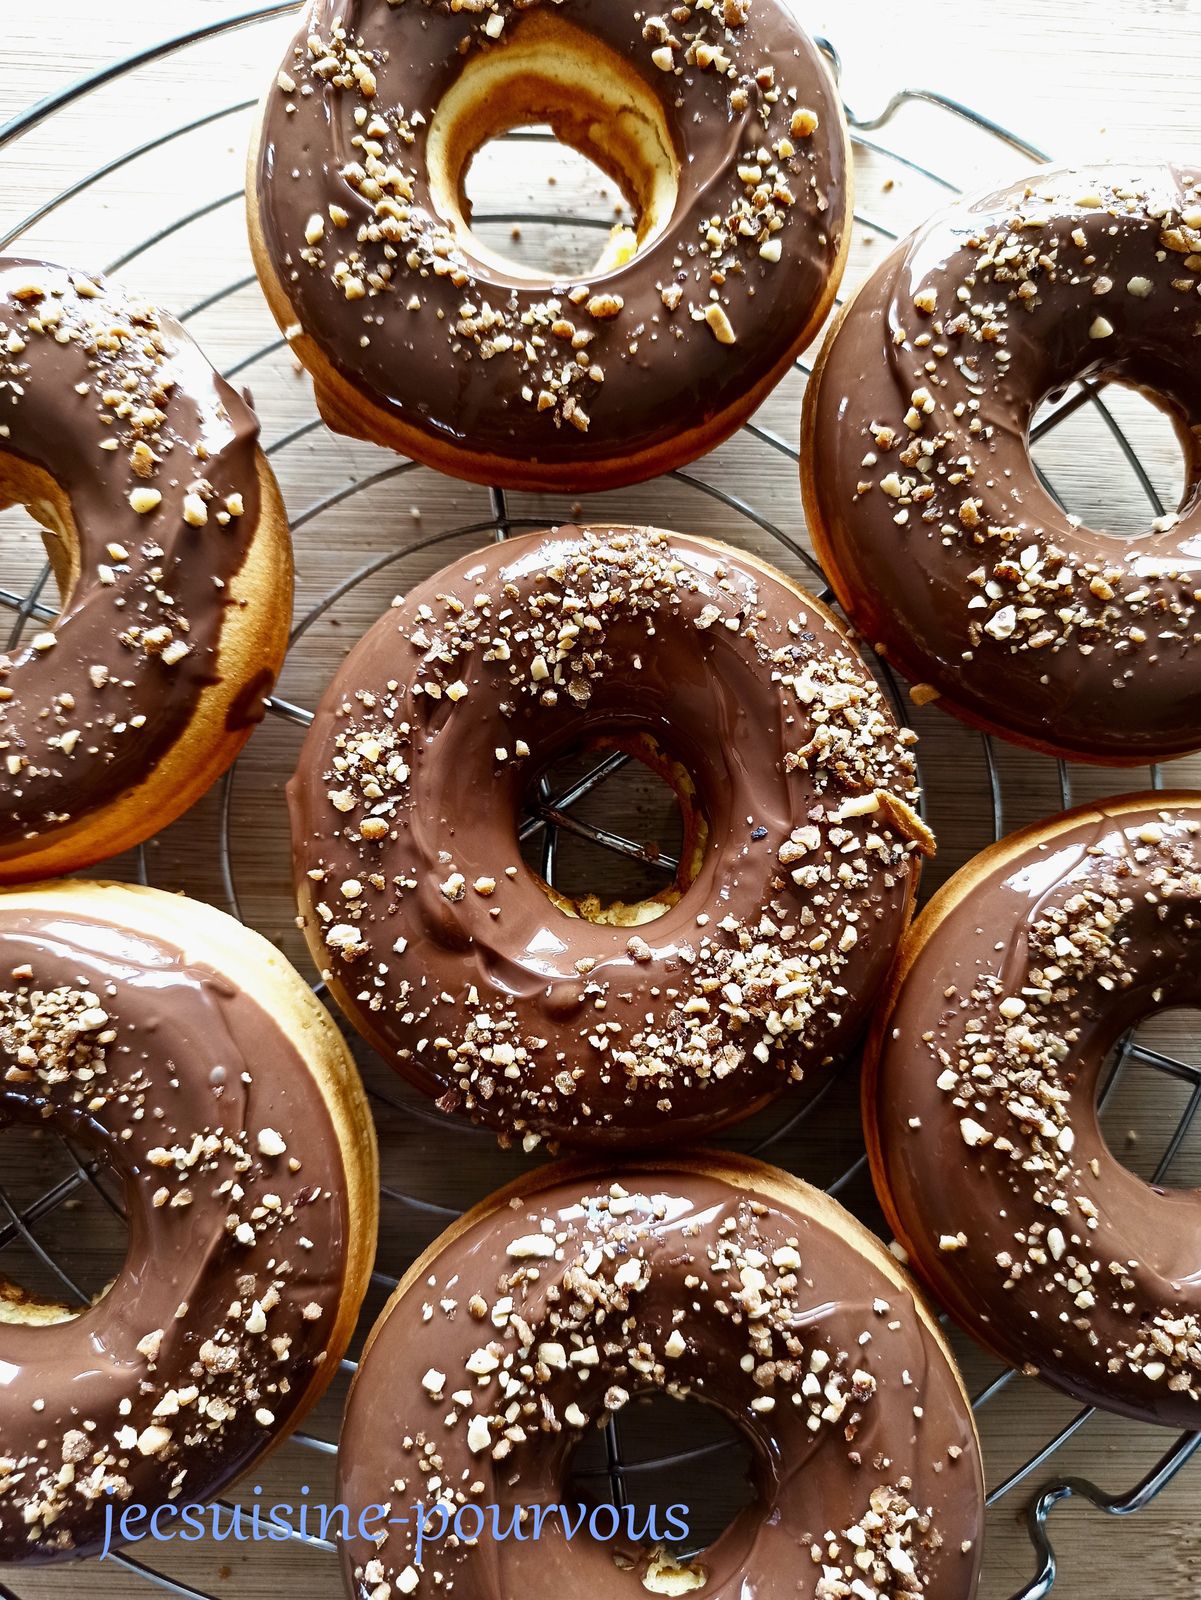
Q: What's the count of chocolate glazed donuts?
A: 7